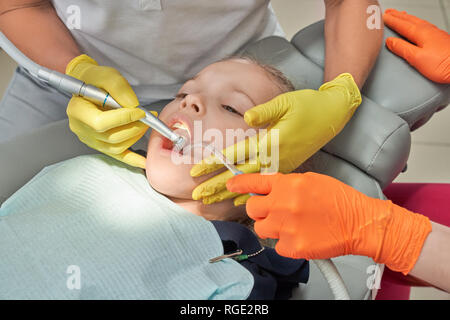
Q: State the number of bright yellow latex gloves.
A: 2